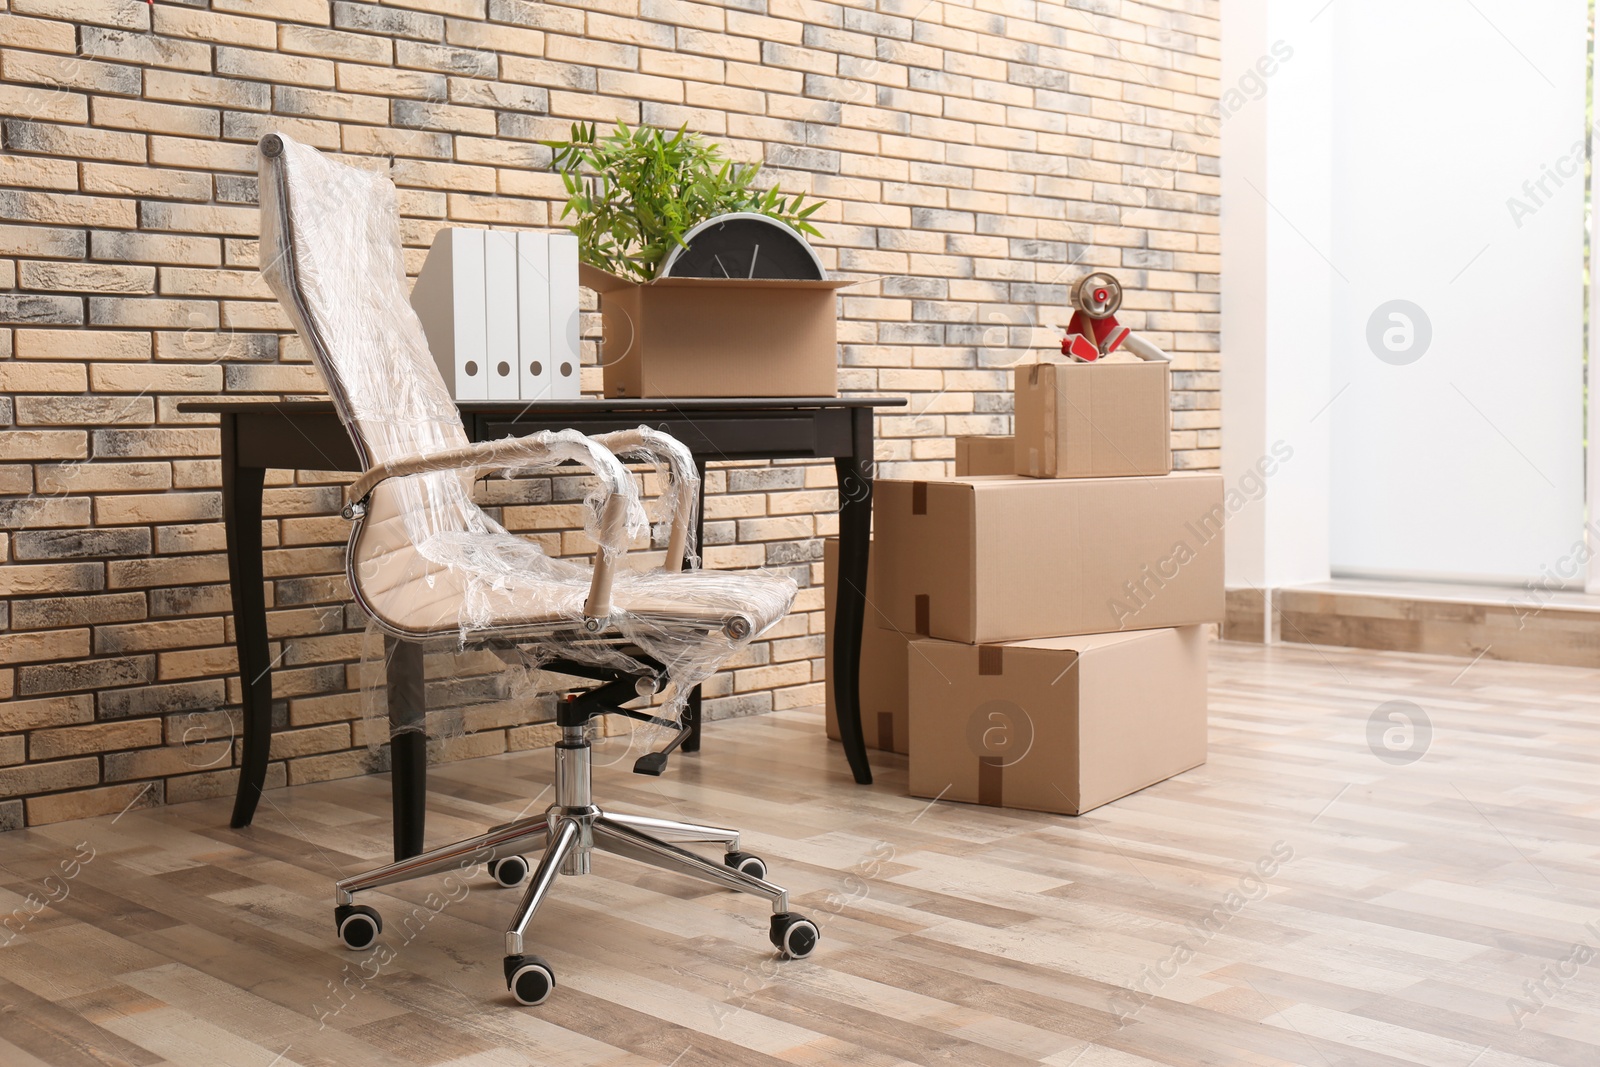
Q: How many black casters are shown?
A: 5